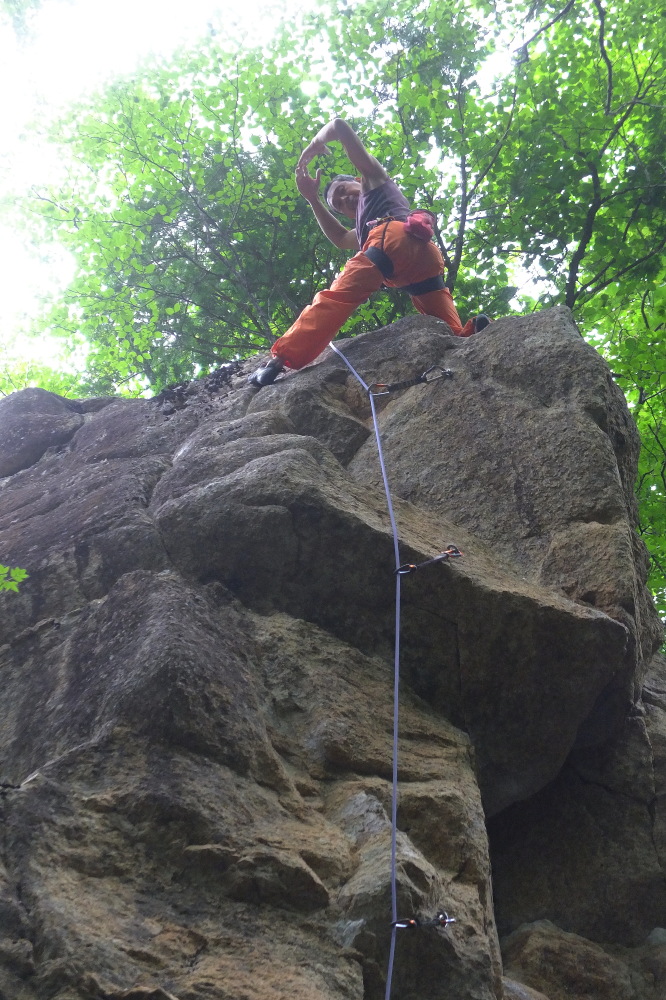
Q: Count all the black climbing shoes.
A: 2